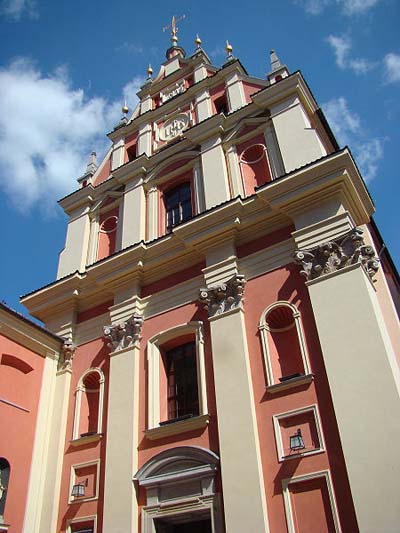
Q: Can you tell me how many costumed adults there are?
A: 0